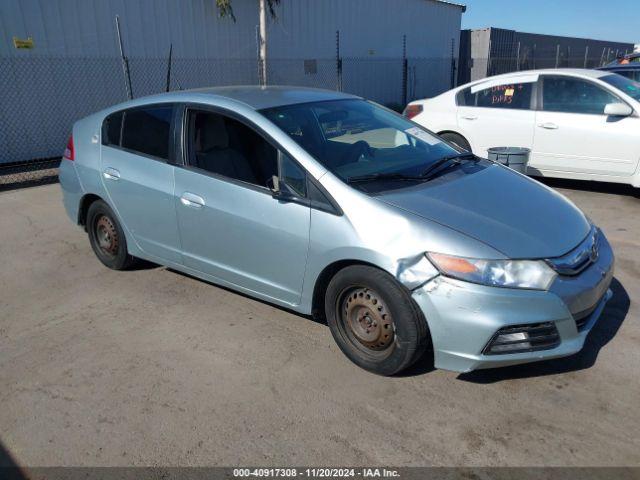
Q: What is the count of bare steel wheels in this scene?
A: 2